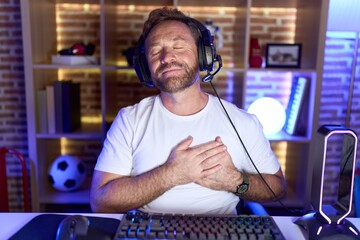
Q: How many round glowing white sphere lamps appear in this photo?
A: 1